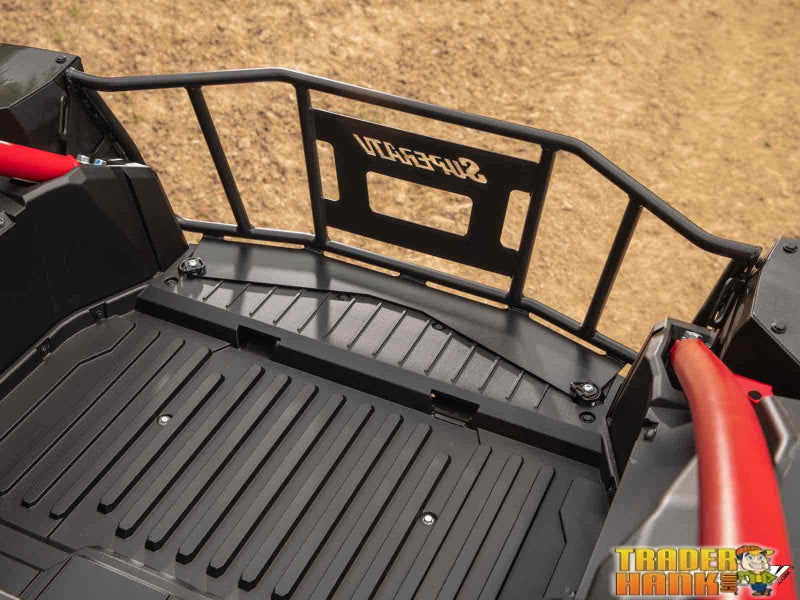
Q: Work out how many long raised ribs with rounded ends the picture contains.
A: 15